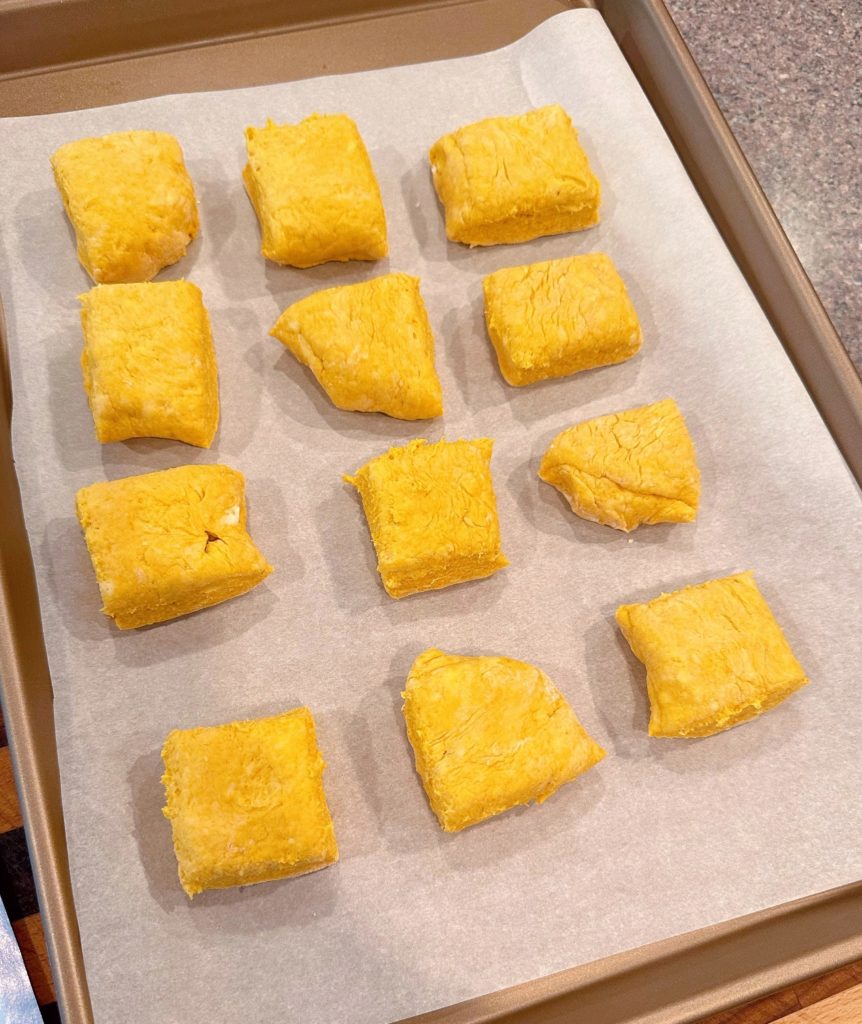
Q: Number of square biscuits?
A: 9